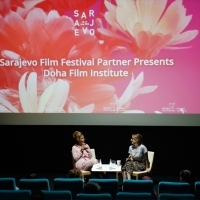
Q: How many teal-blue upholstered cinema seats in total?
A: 12